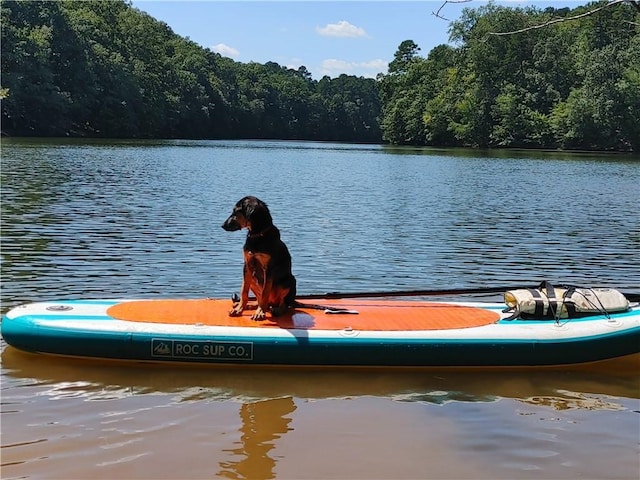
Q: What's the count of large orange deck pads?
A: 1